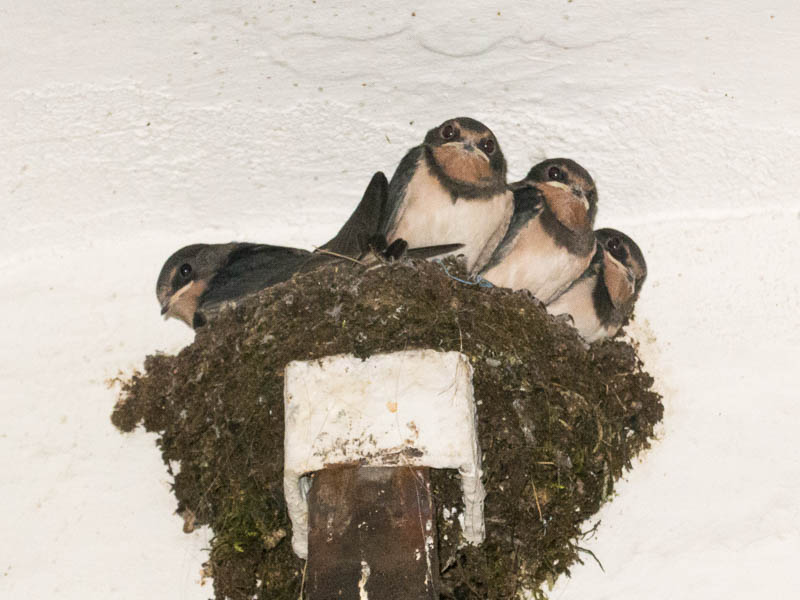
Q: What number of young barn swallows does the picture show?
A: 4